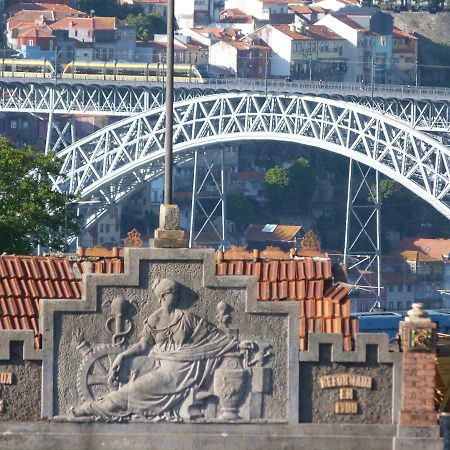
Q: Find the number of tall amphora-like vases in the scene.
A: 1